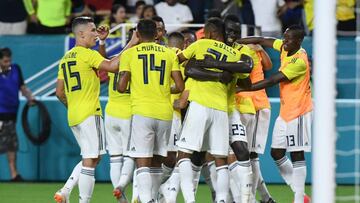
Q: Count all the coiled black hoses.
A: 1